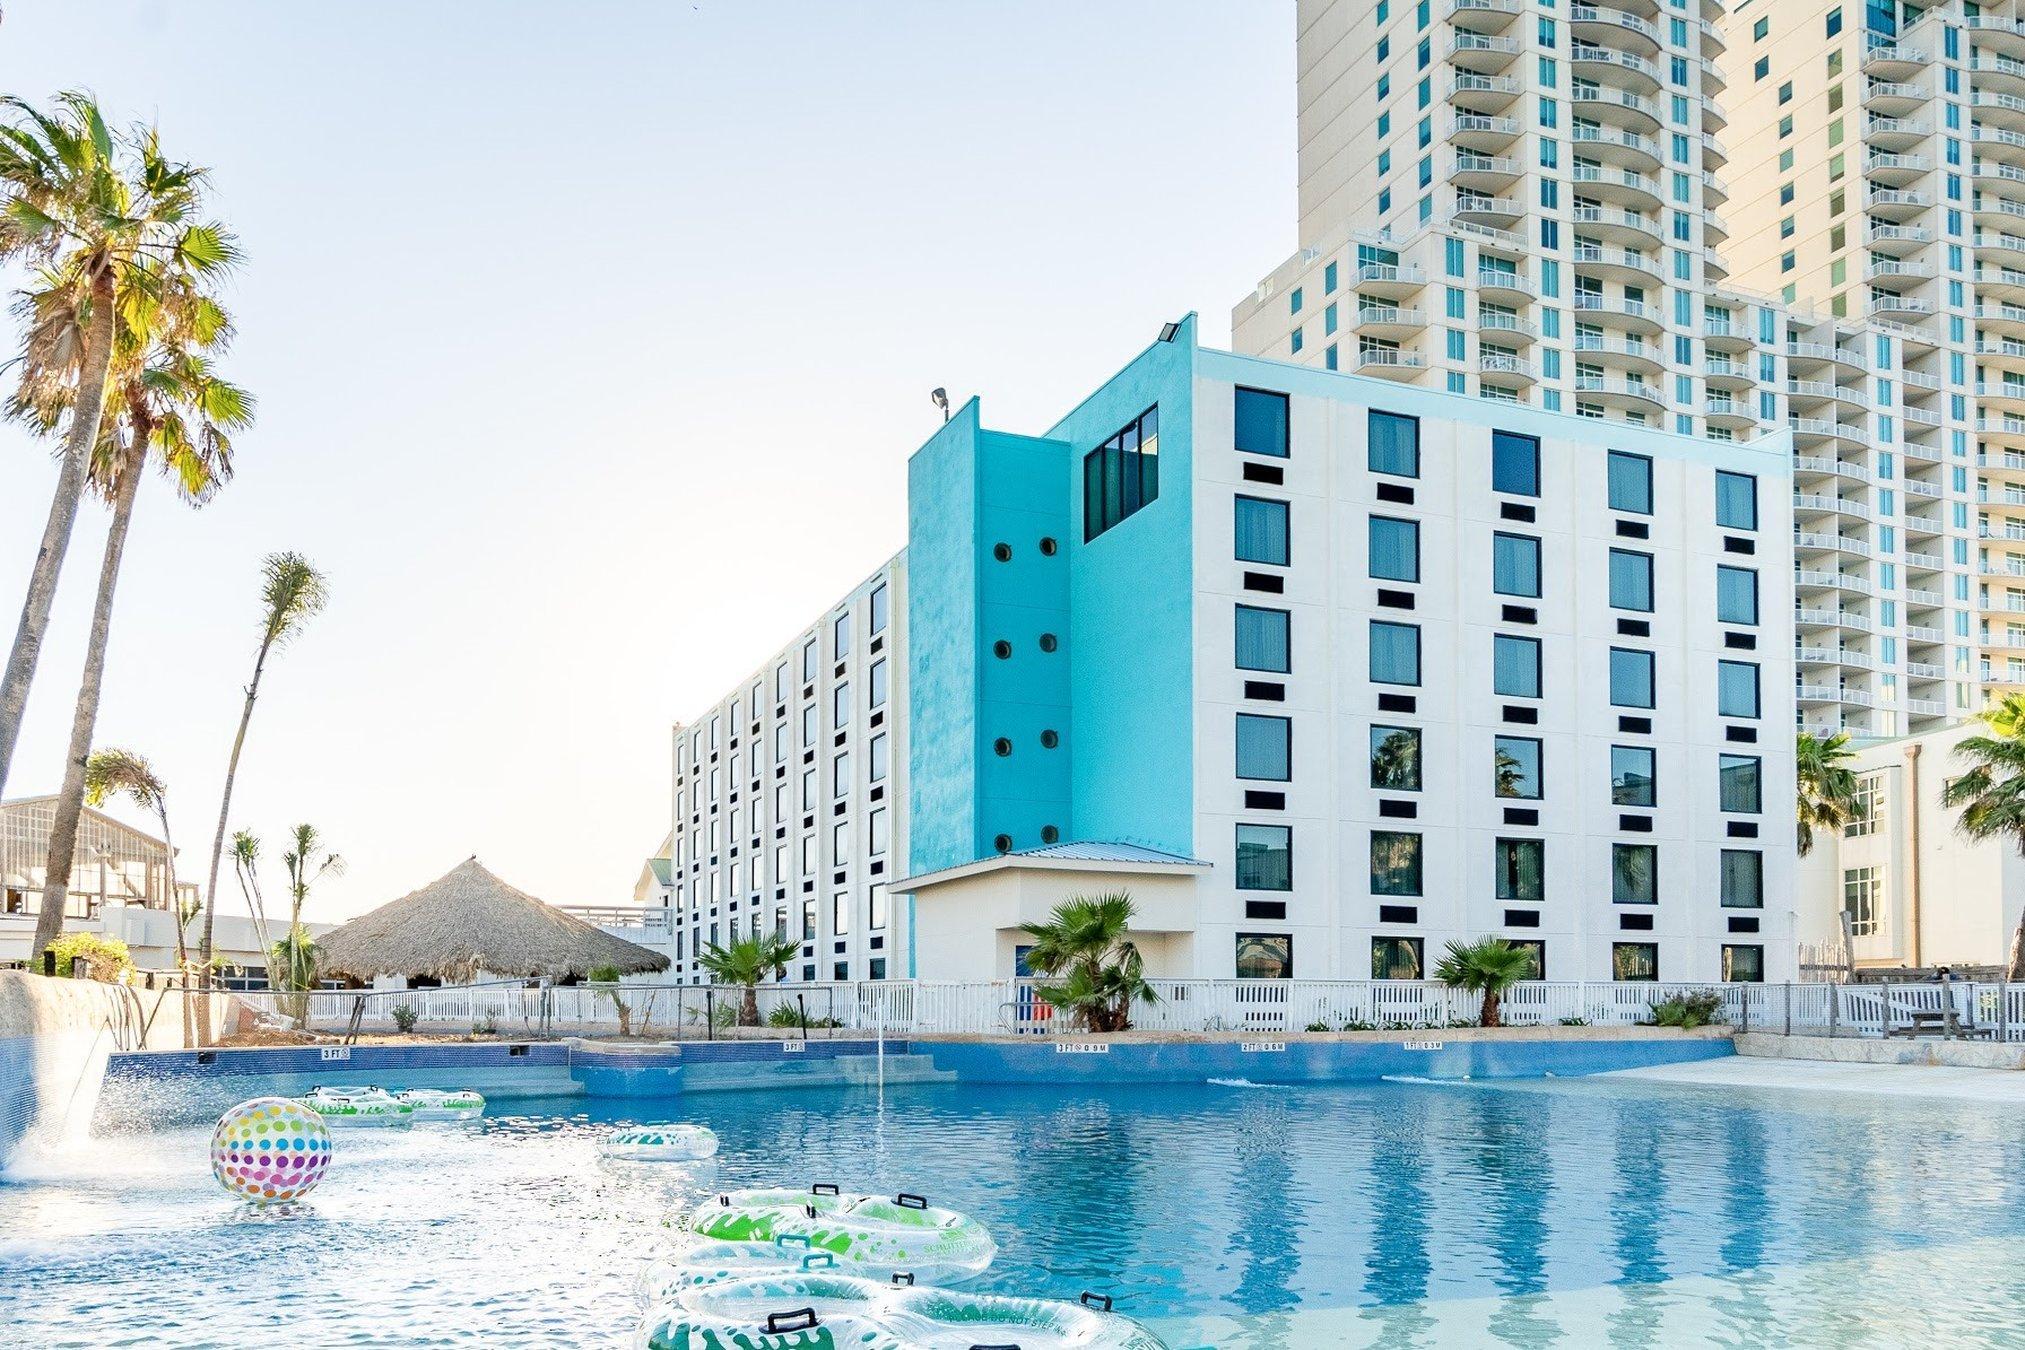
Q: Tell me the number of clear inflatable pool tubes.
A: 6